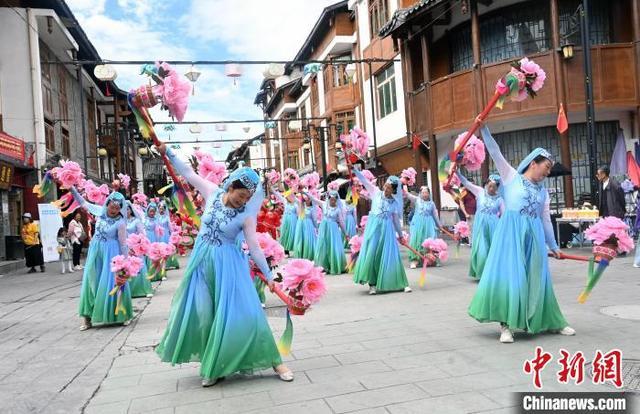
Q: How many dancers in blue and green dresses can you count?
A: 13